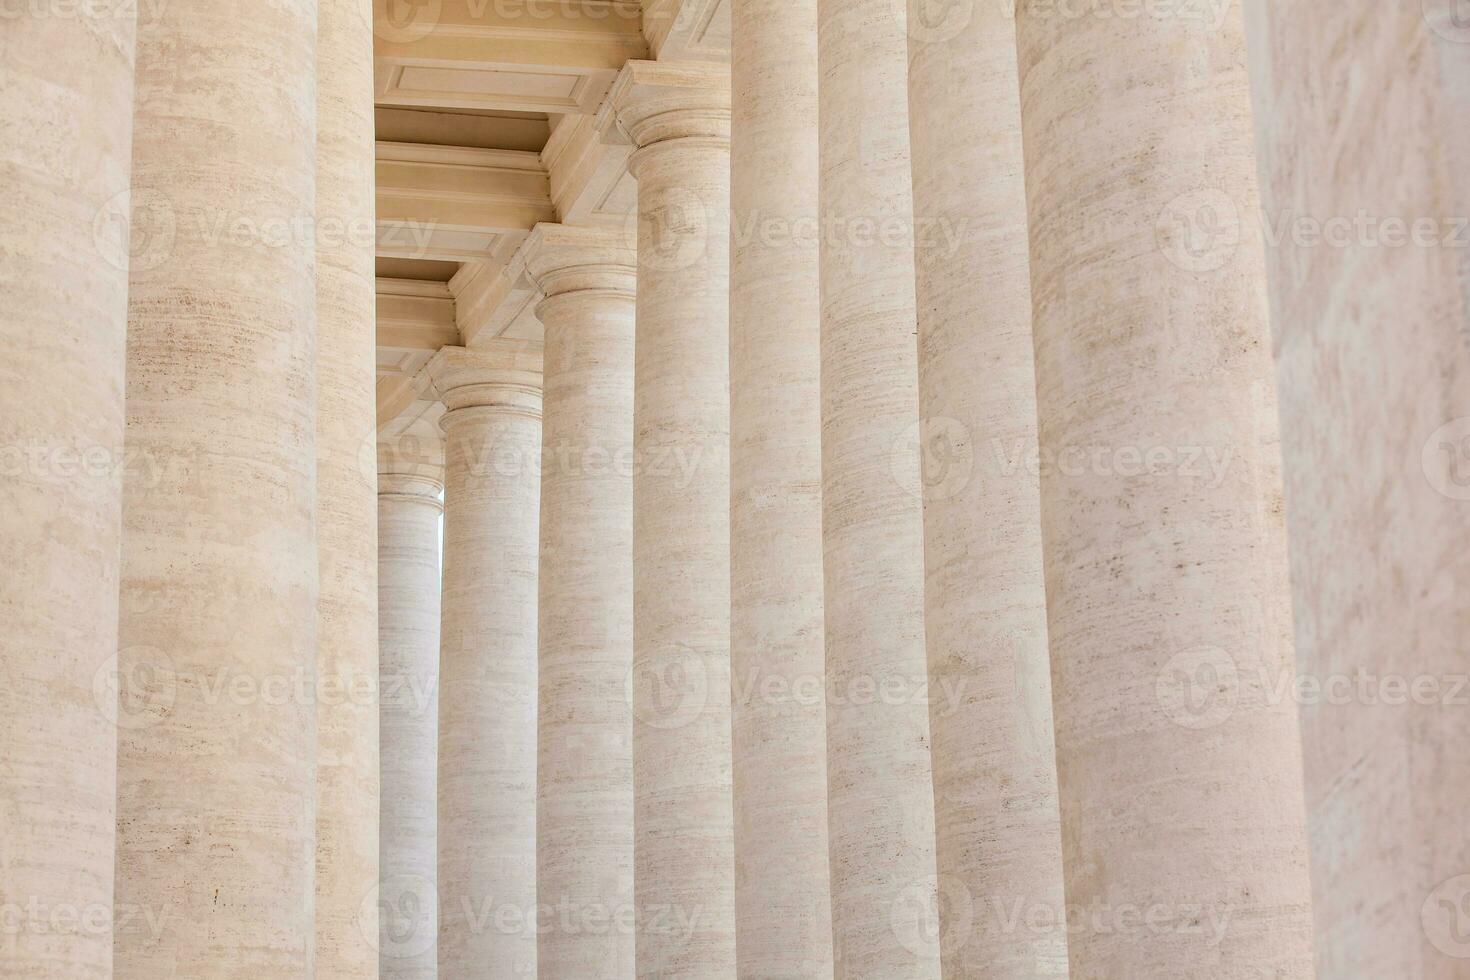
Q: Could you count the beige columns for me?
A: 12